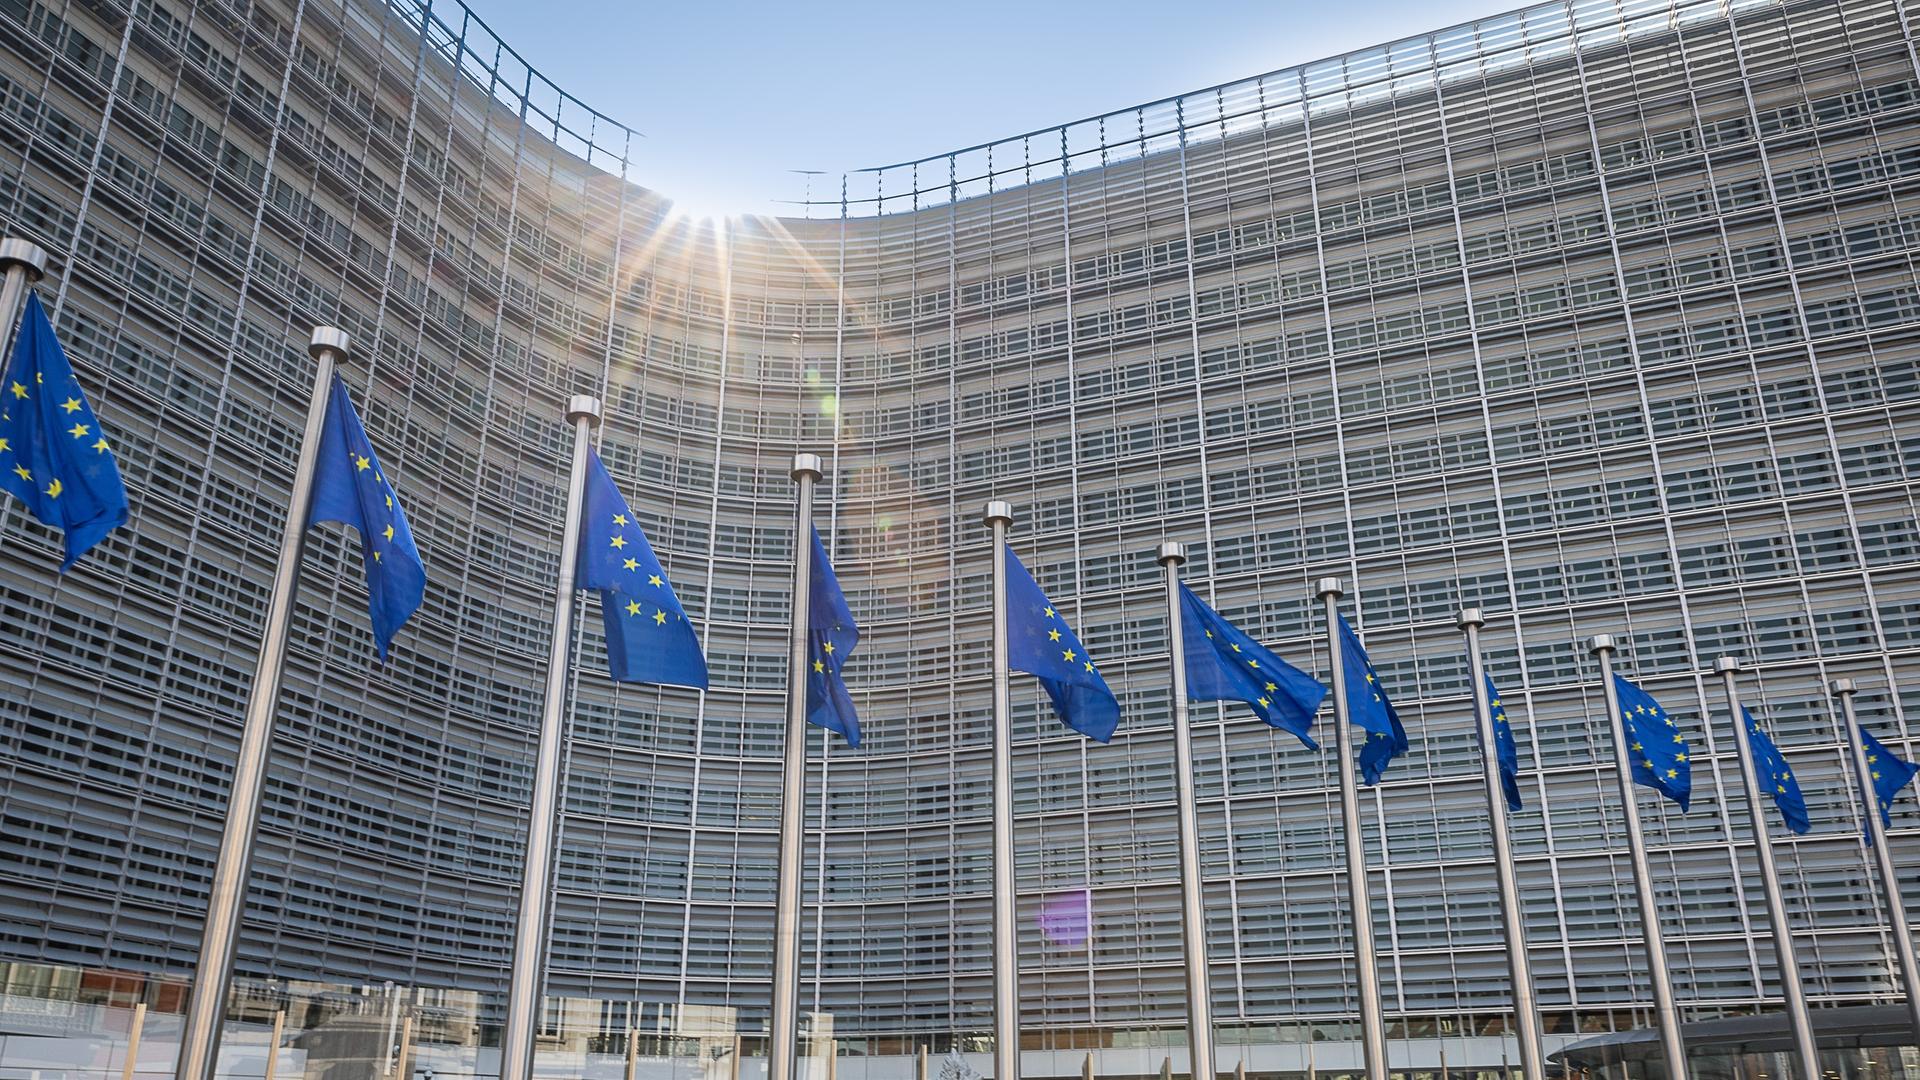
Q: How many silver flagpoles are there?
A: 11